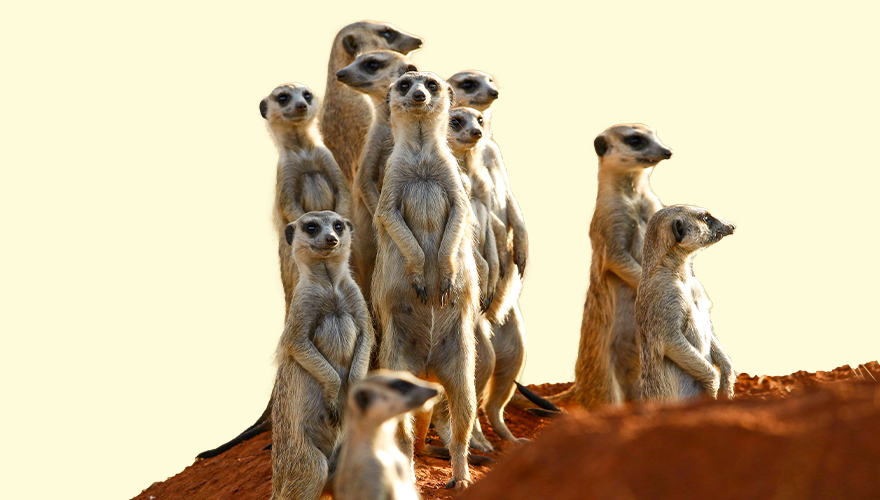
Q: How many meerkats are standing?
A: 10